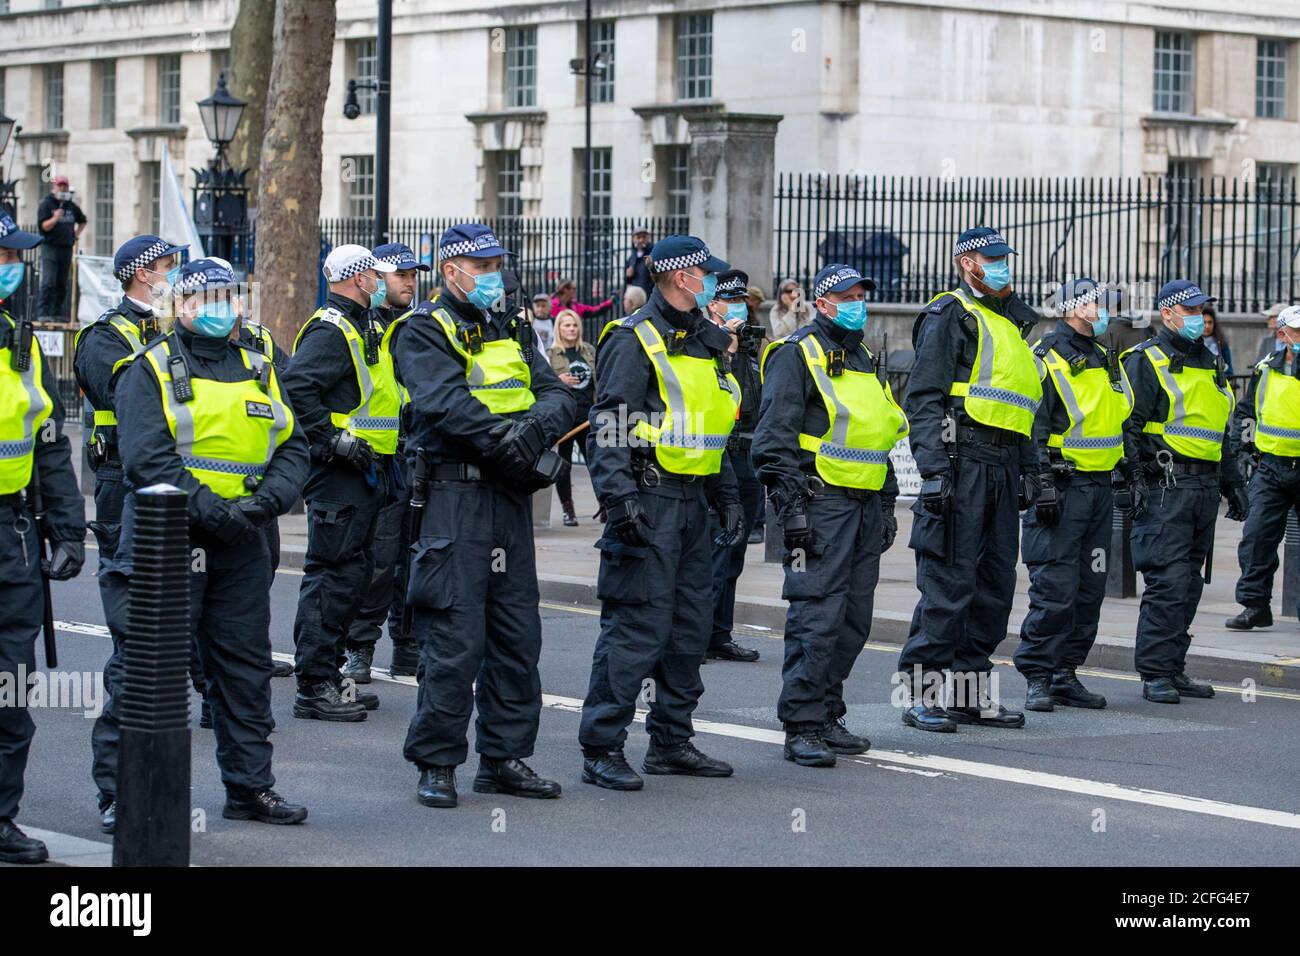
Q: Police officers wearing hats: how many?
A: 14